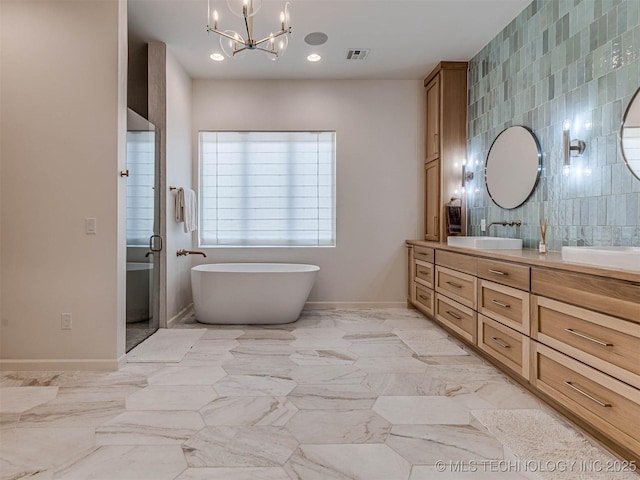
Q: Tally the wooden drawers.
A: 10